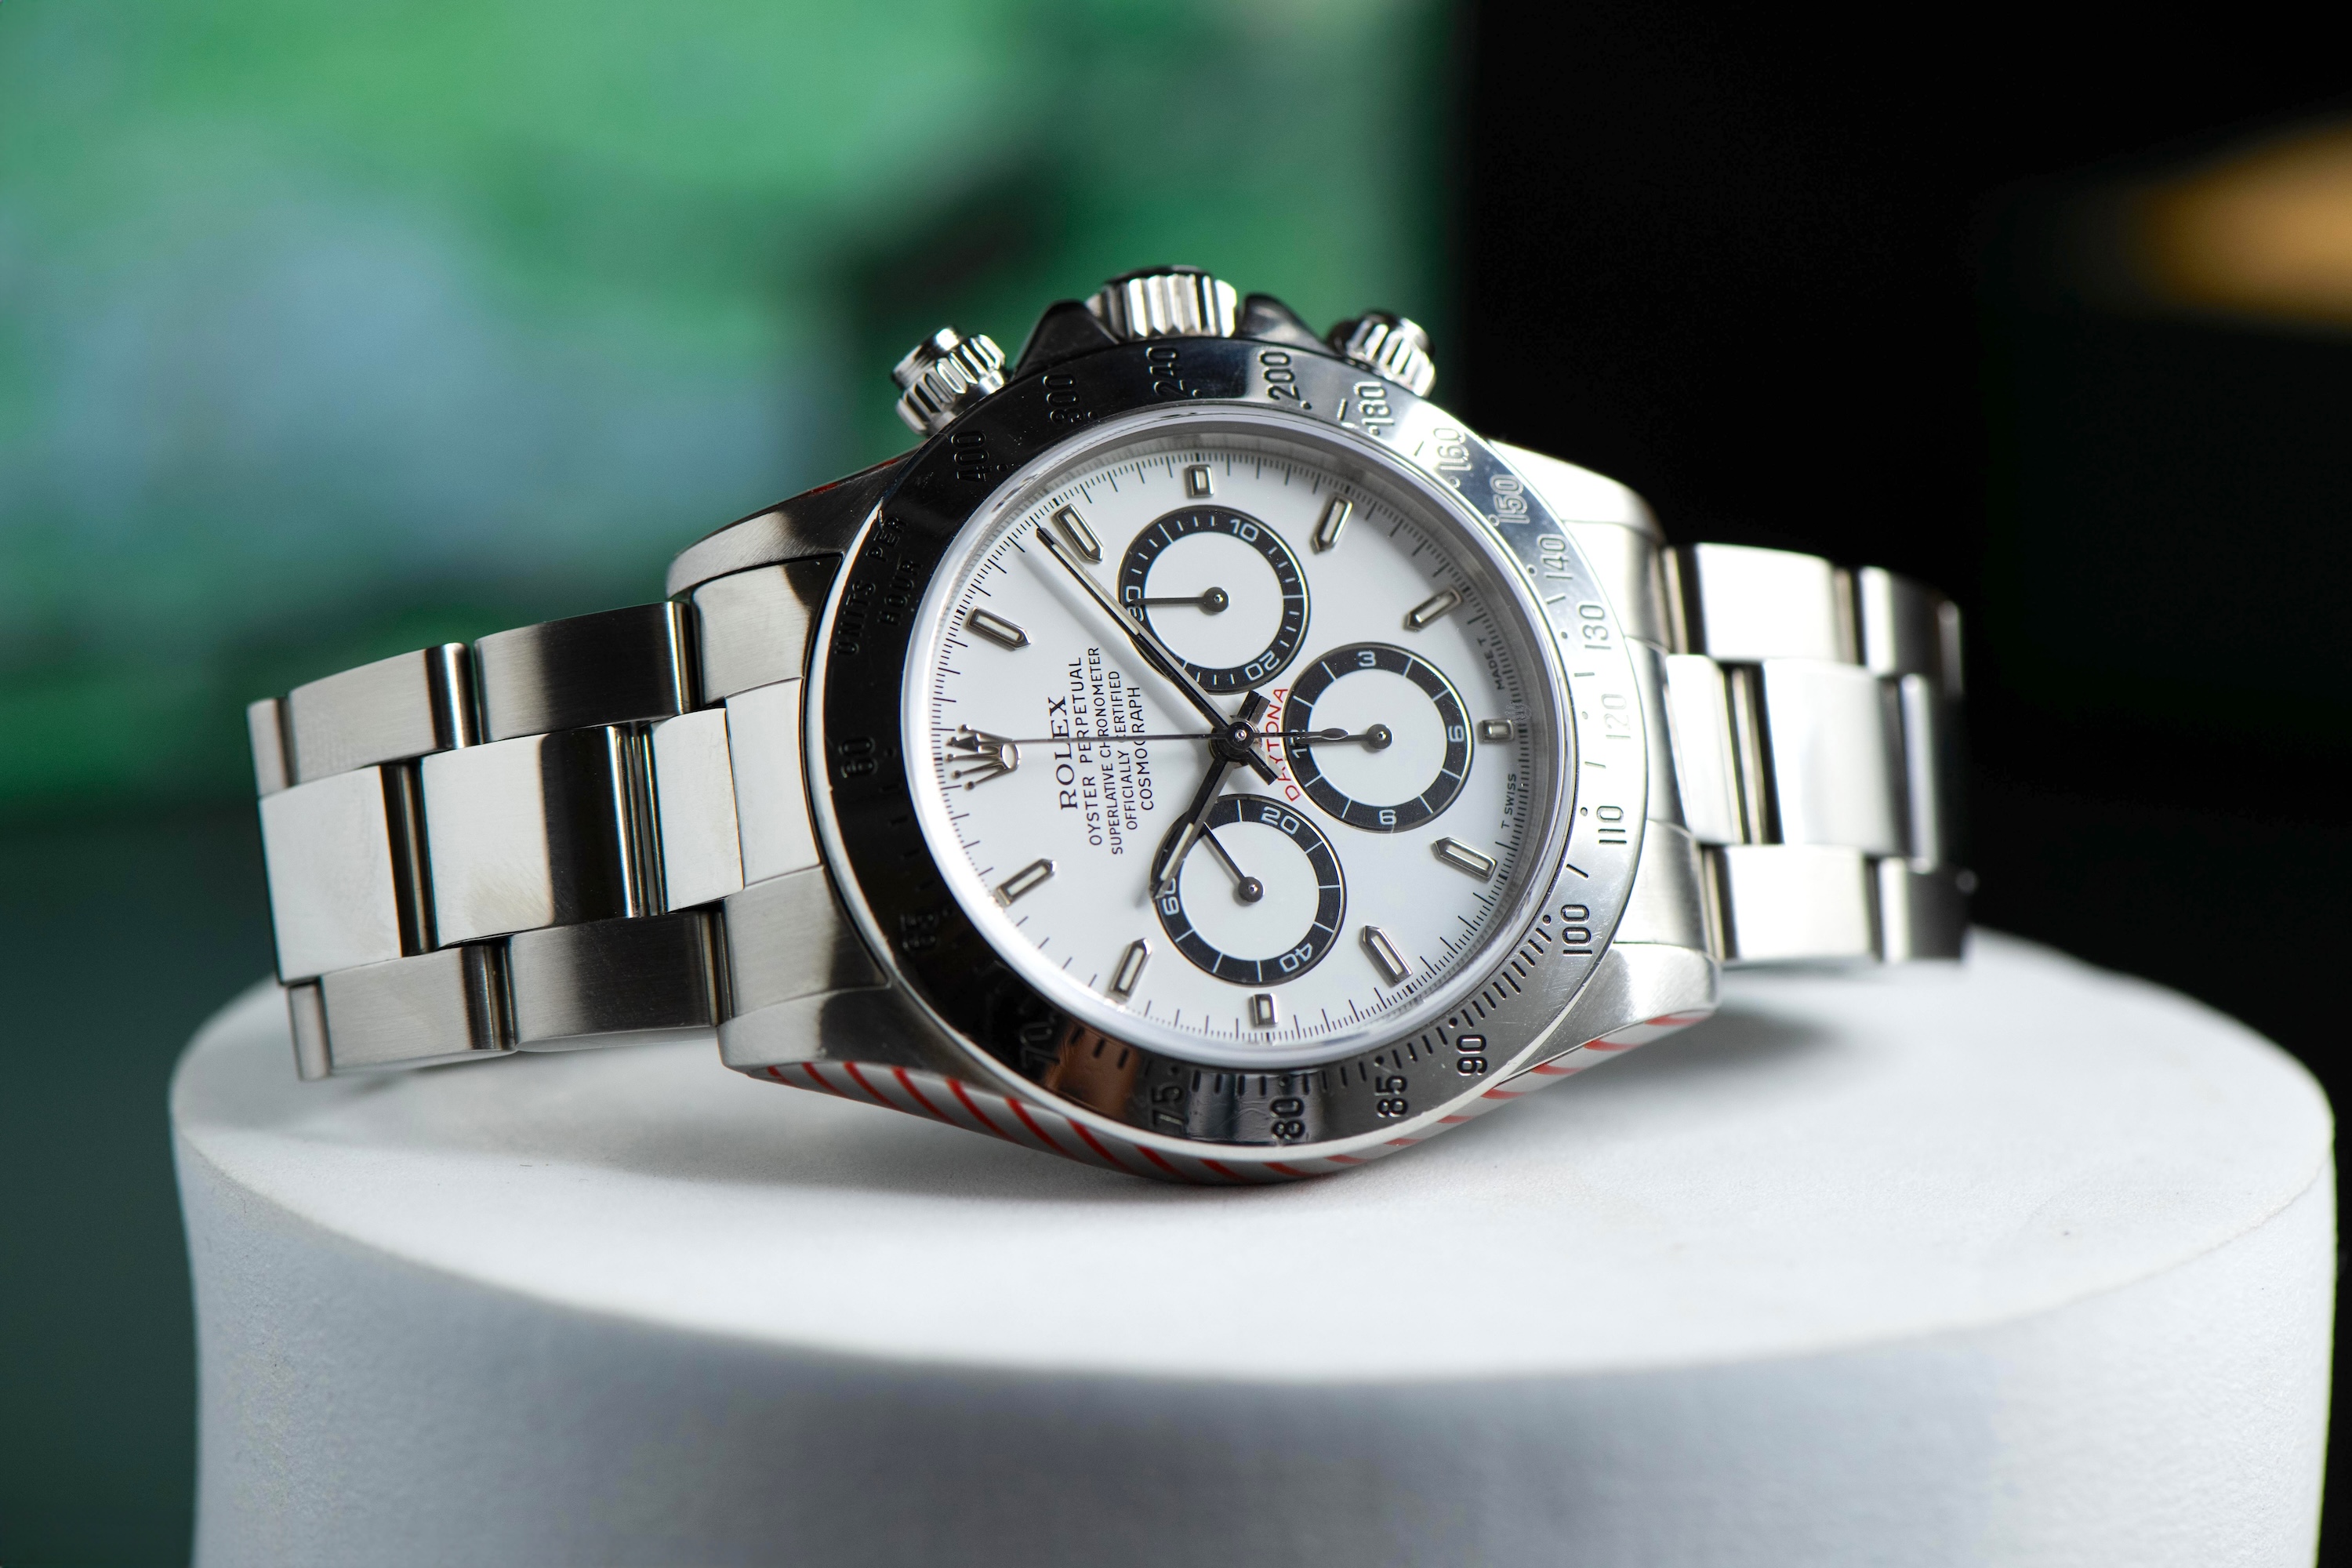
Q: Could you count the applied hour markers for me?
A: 11